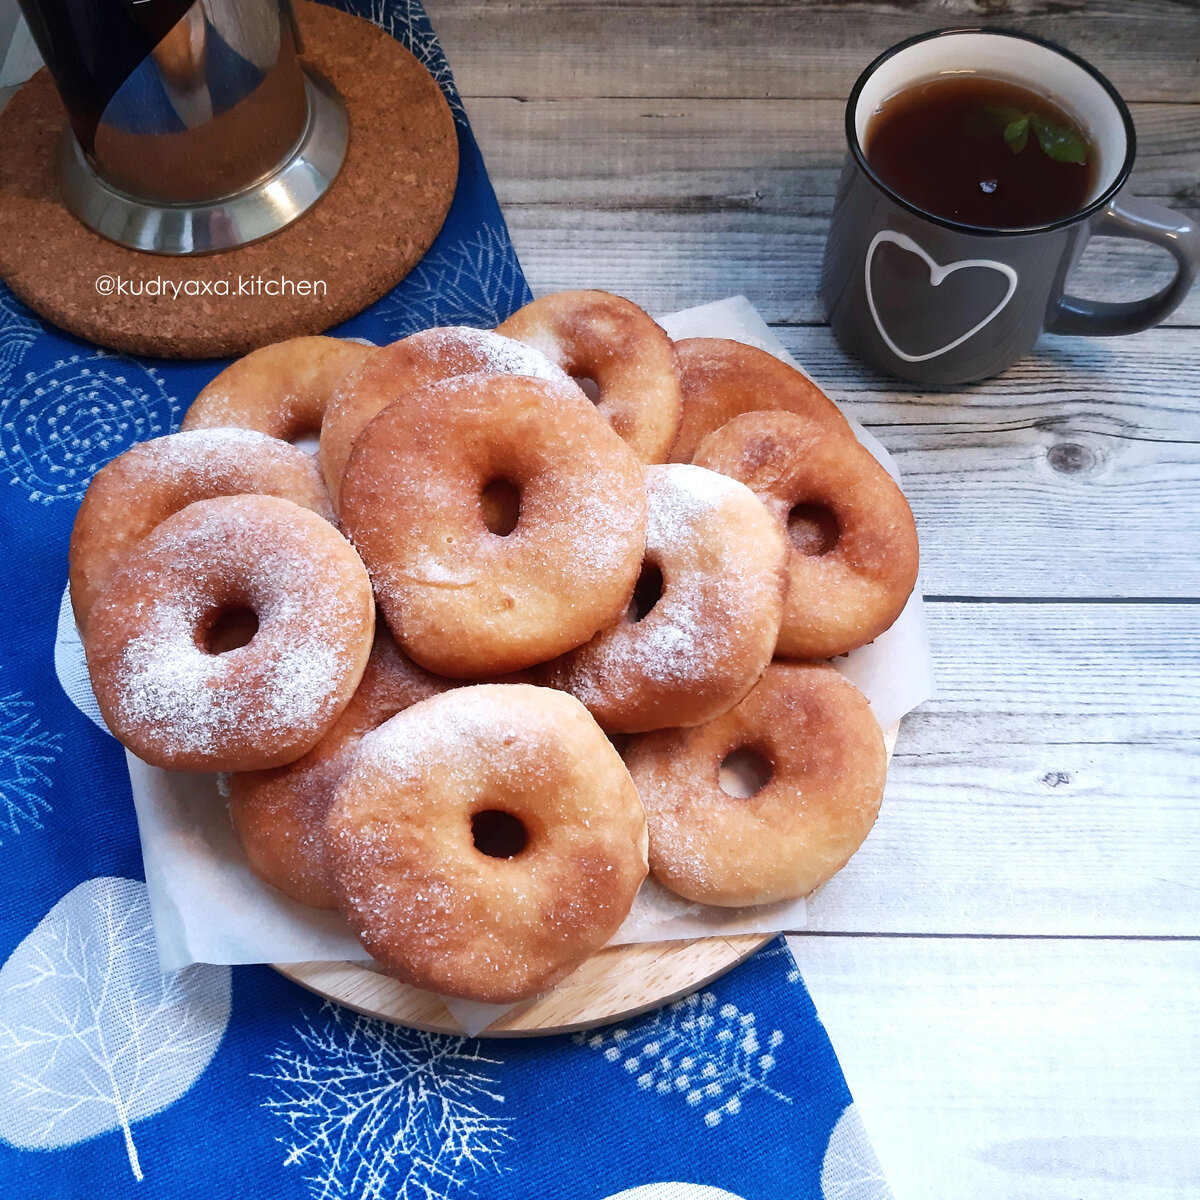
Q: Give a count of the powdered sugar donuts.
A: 12